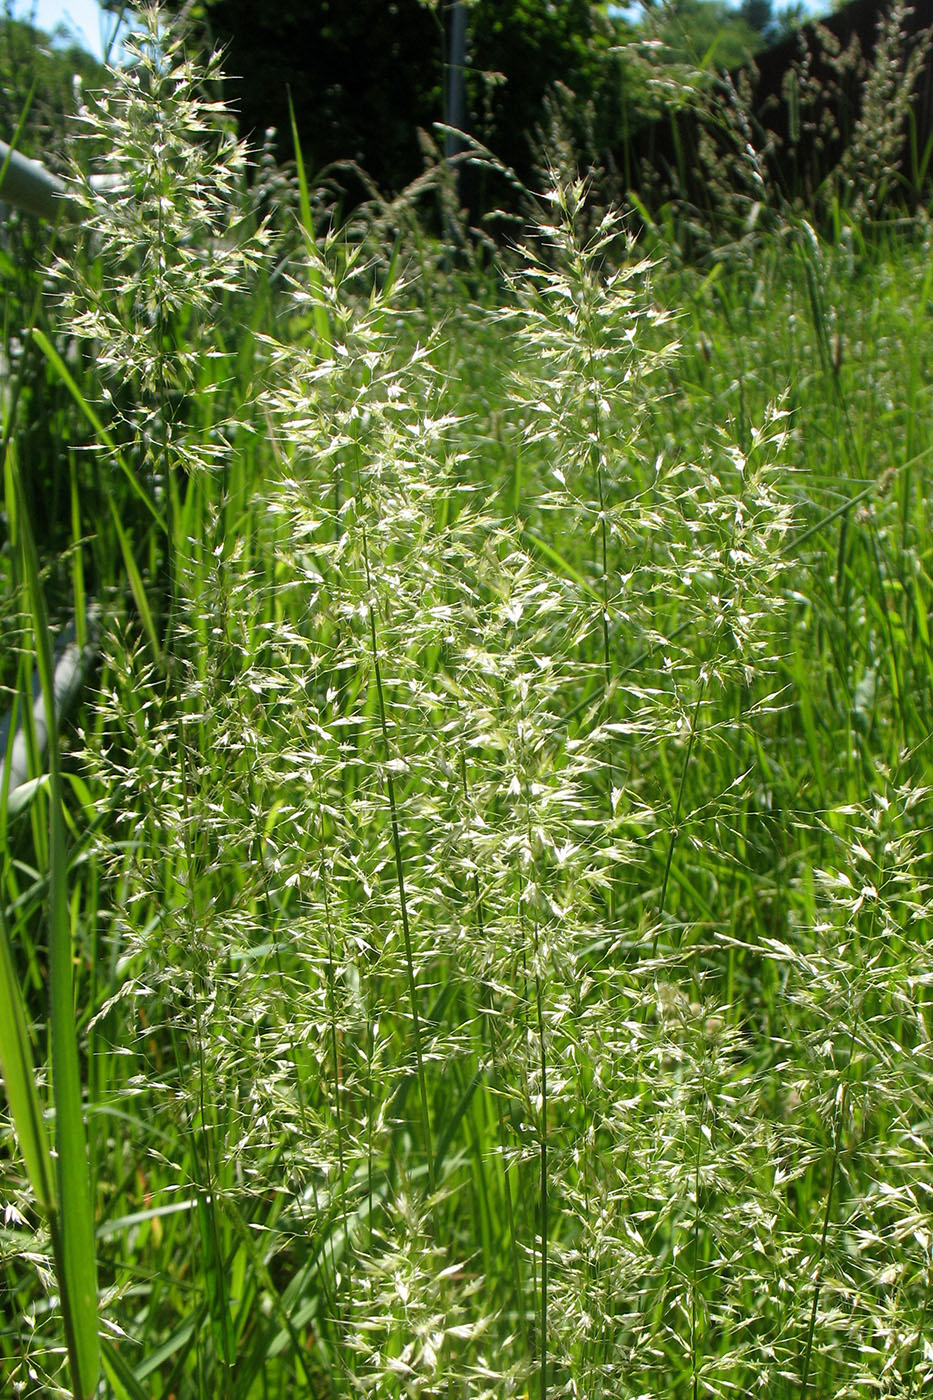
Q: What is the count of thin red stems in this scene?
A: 0